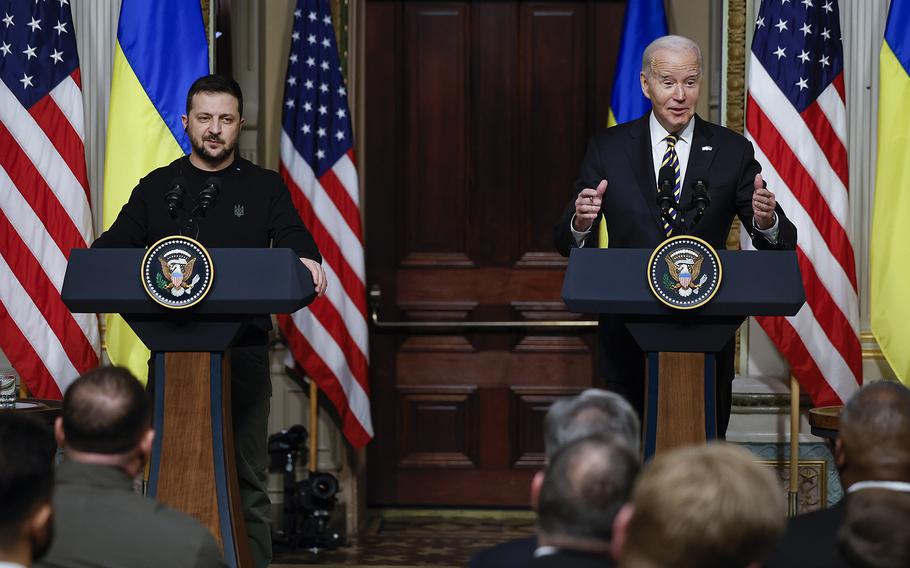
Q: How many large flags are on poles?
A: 6